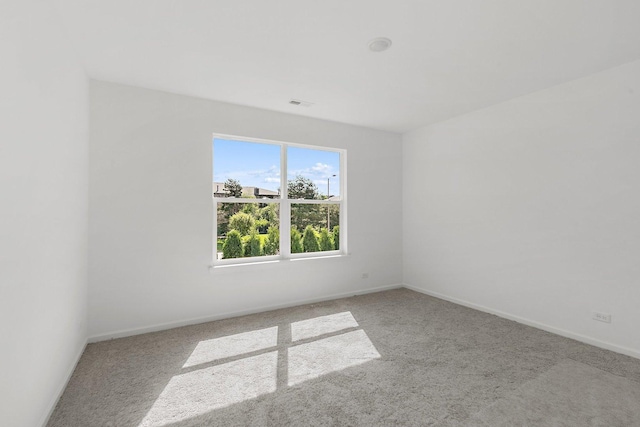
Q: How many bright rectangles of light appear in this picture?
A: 4